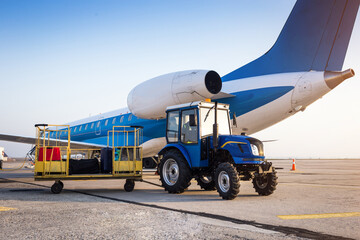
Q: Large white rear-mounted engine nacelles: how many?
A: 1